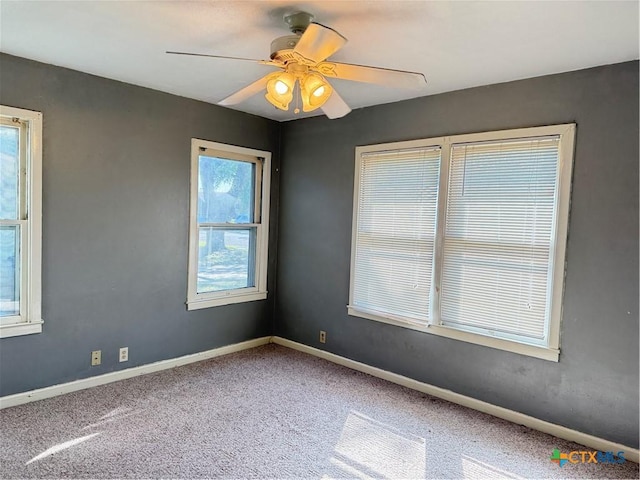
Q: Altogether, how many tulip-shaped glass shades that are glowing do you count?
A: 2